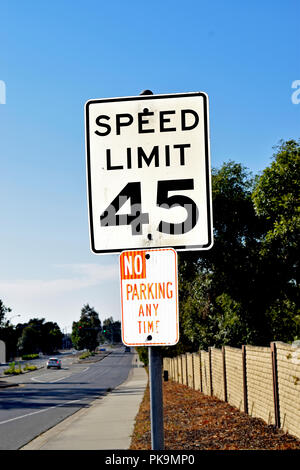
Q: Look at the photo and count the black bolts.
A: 4